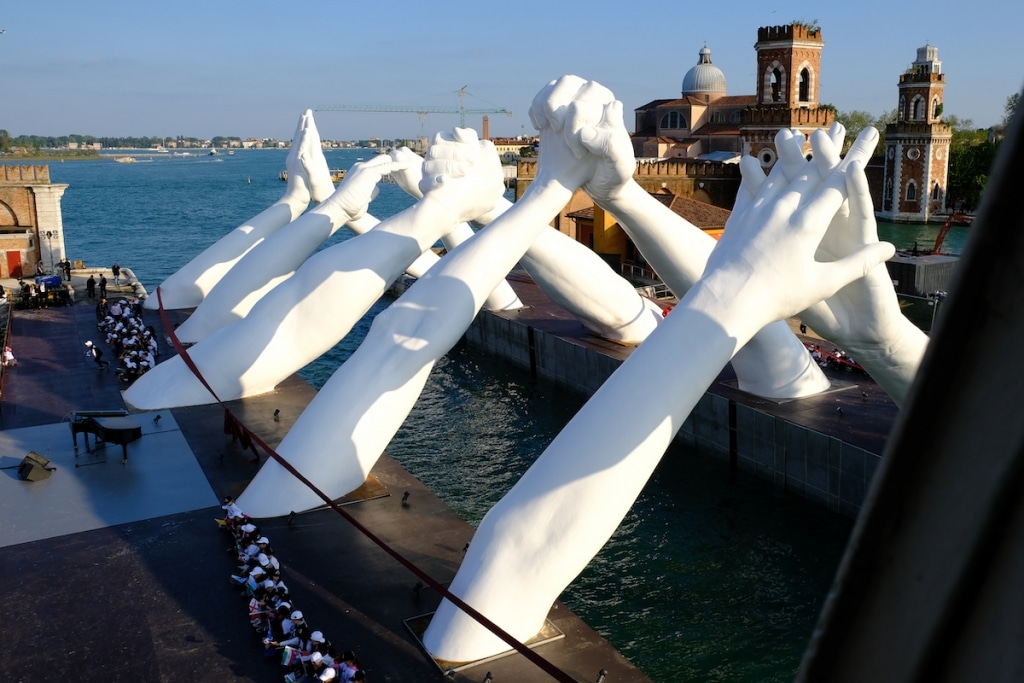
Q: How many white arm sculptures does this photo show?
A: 10